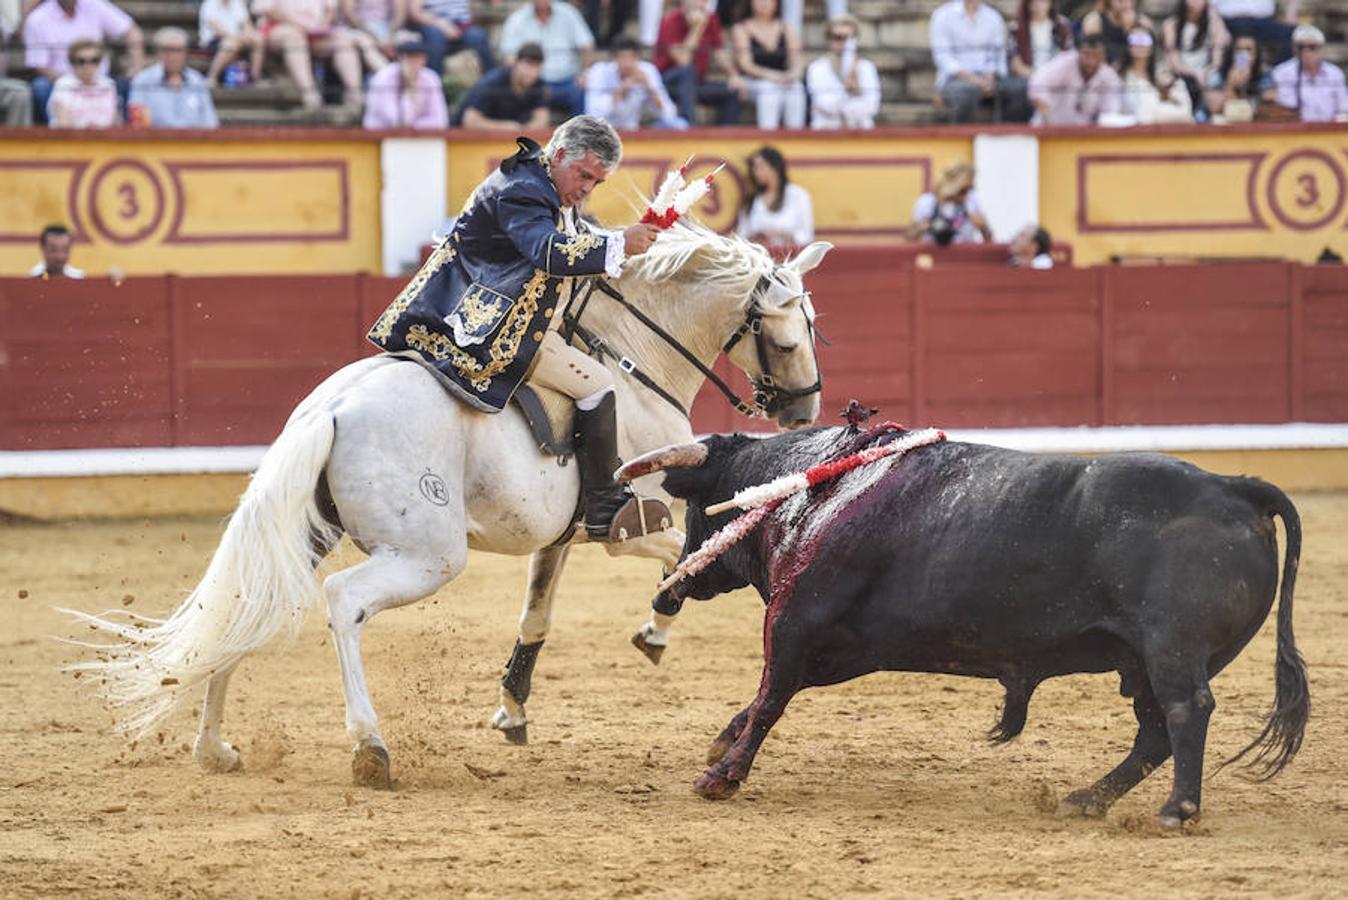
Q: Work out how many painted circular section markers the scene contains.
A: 3